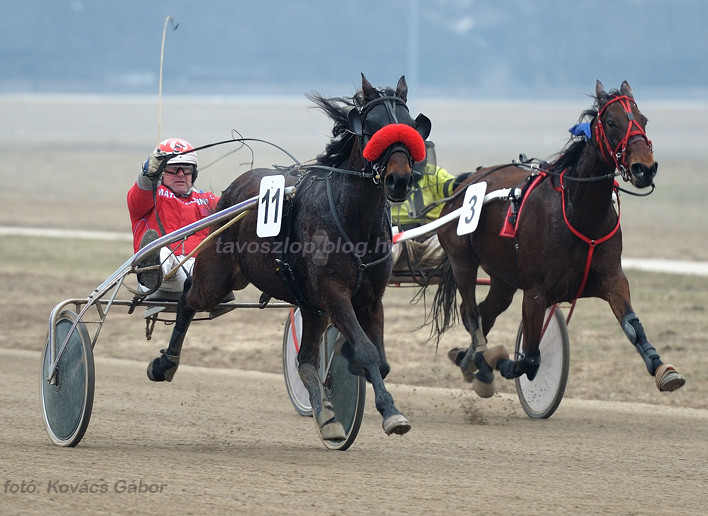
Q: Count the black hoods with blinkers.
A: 1